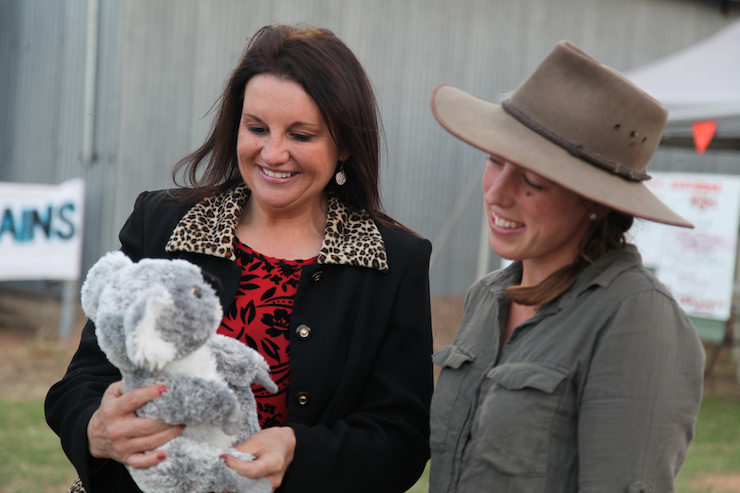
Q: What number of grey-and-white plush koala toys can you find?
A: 1